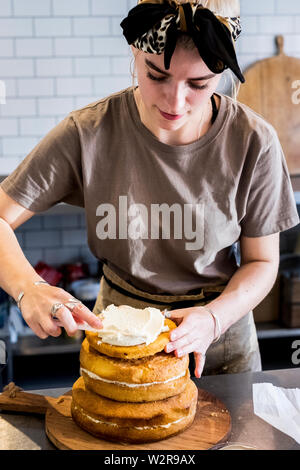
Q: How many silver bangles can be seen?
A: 2